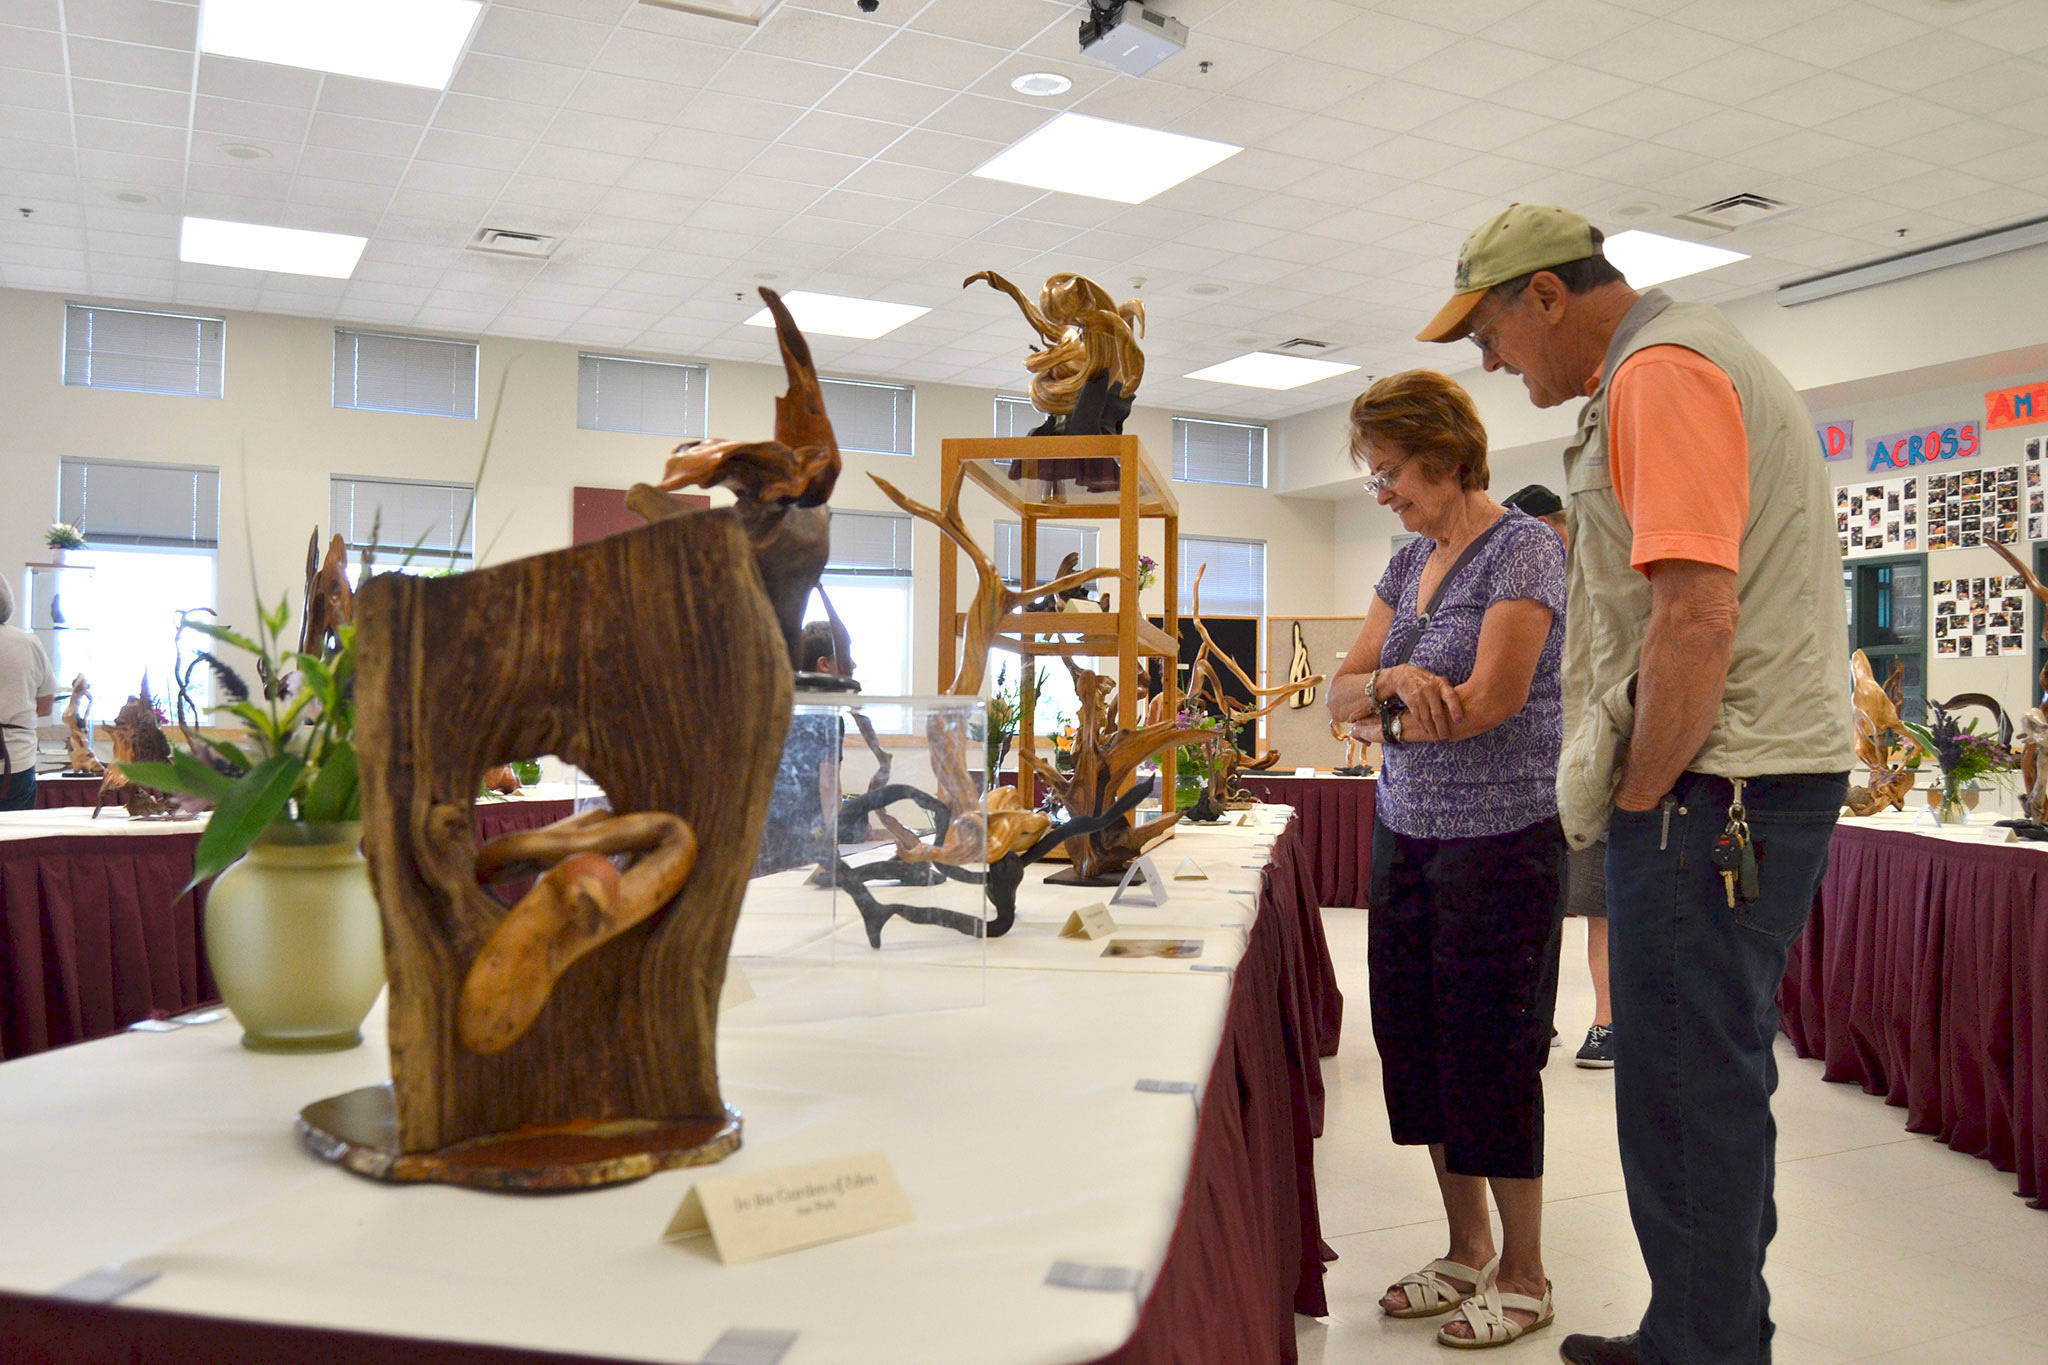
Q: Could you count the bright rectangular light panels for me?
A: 6